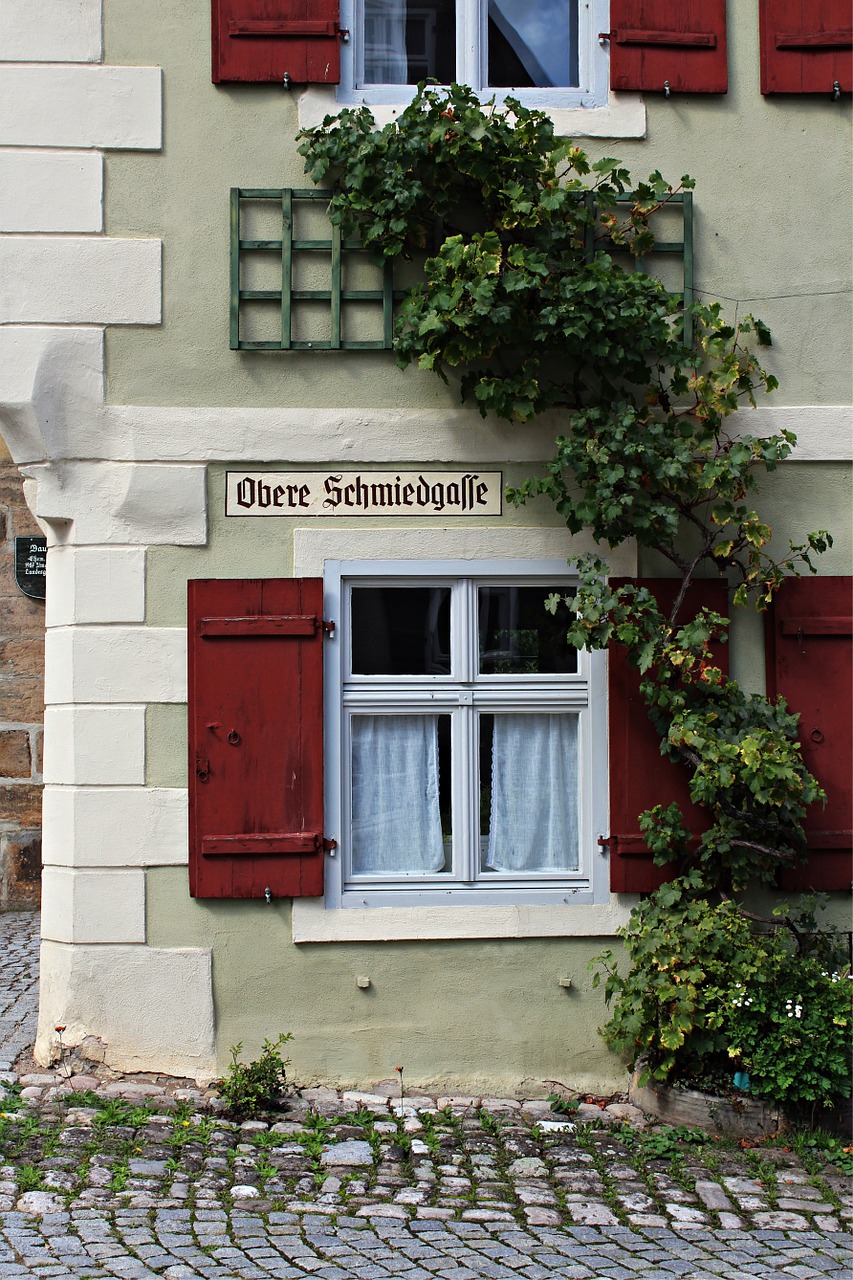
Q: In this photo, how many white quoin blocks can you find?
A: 12